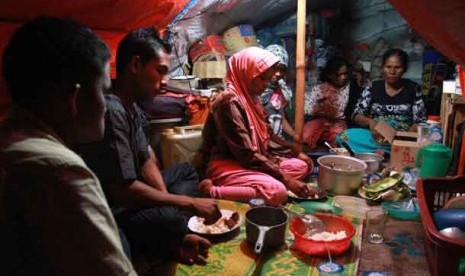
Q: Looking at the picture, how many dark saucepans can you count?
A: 1